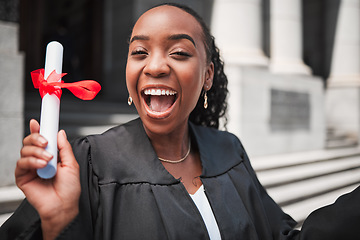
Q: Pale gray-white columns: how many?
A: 3